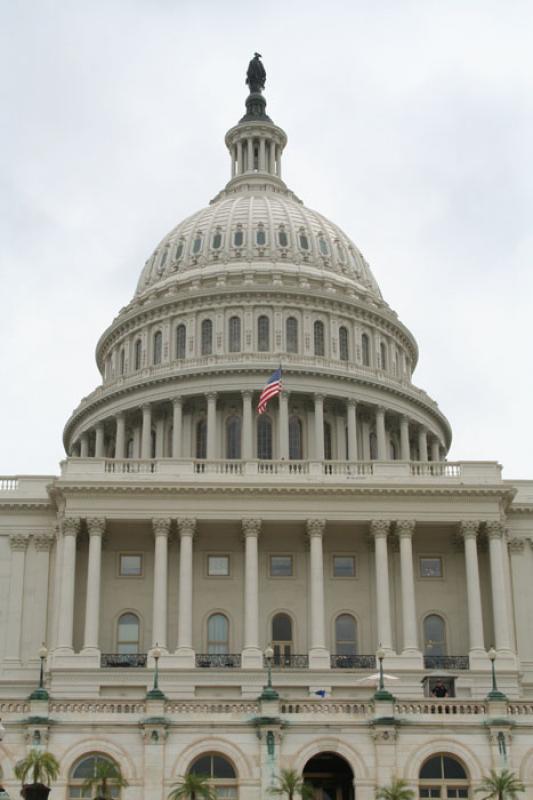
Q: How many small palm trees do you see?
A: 6